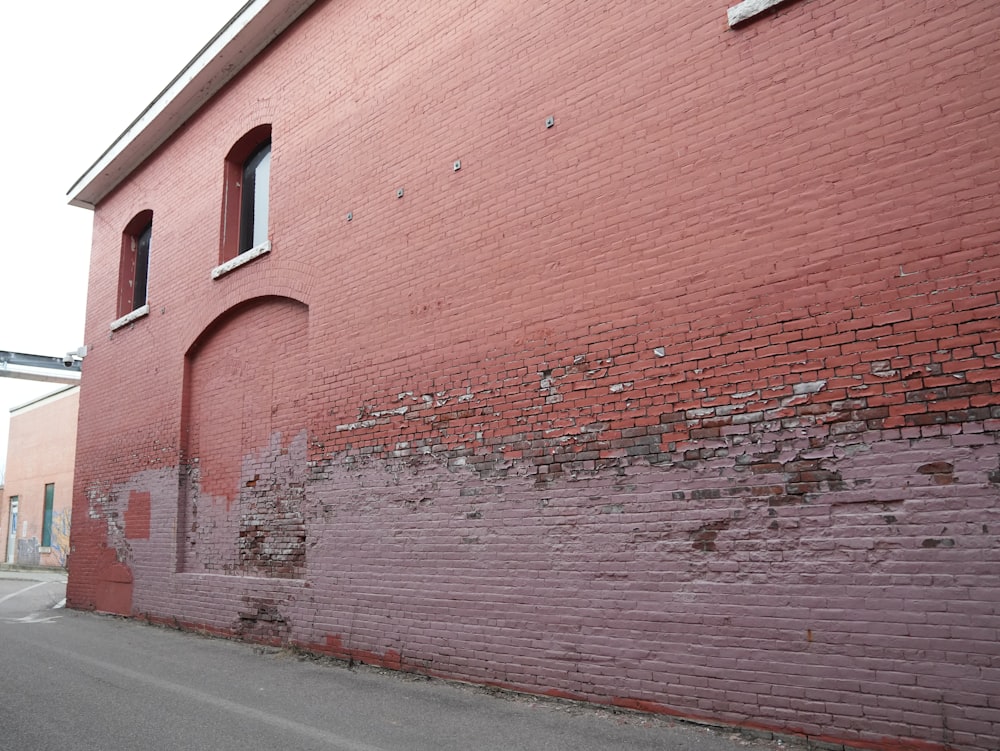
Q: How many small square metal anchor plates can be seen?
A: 4